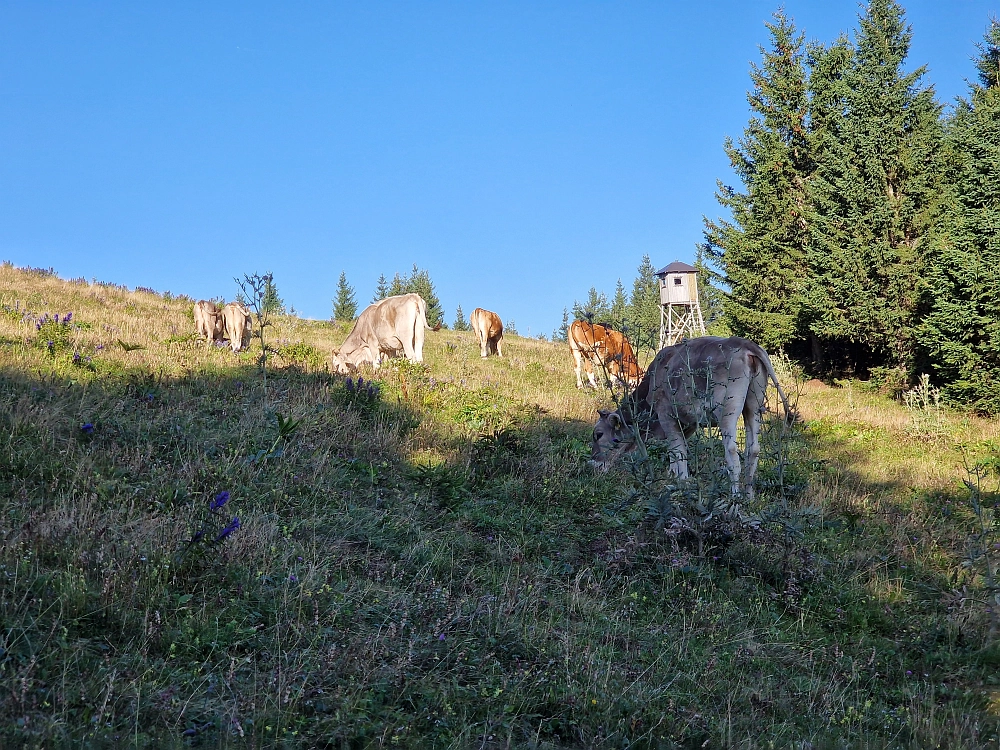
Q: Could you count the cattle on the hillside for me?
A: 6